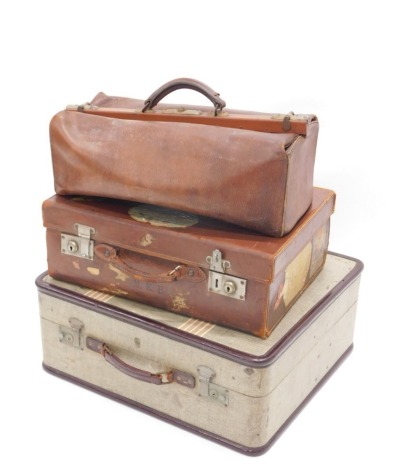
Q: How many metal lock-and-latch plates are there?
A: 4